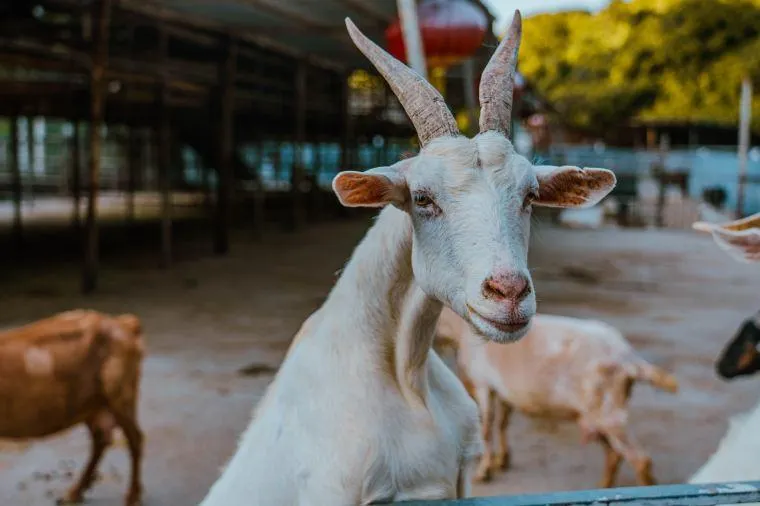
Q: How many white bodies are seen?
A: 3